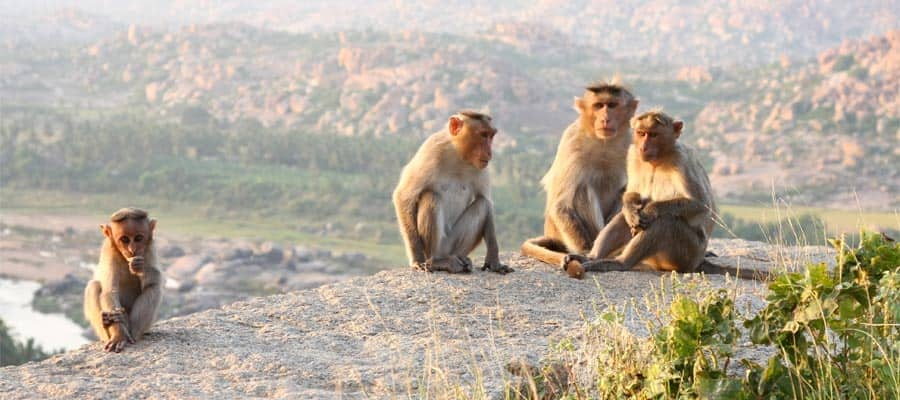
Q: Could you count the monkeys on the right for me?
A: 3